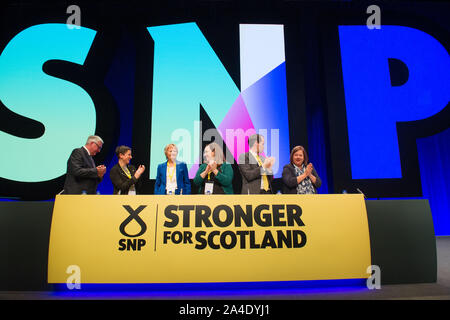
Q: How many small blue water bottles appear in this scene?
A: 6